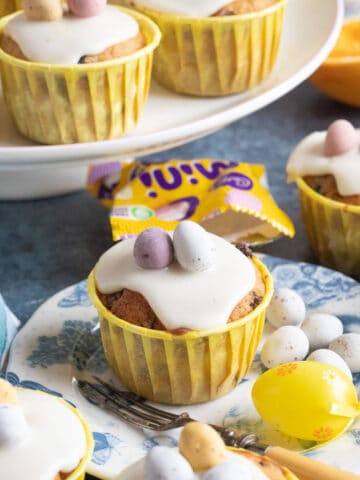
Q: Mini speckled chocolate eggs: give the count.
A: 15